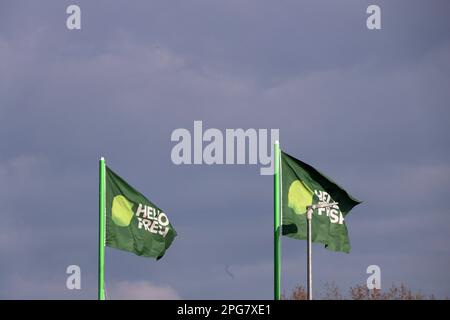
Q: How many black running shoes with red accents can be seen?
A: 0